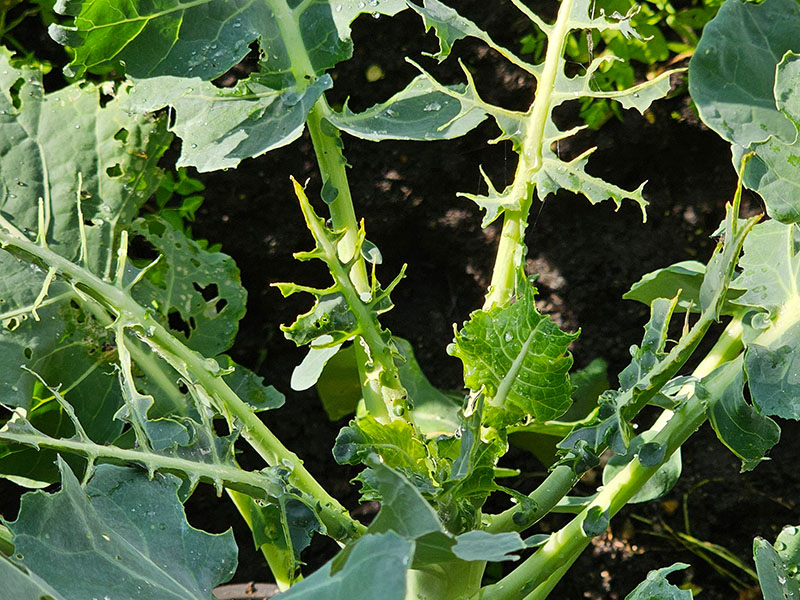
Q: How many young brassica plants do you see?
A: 1